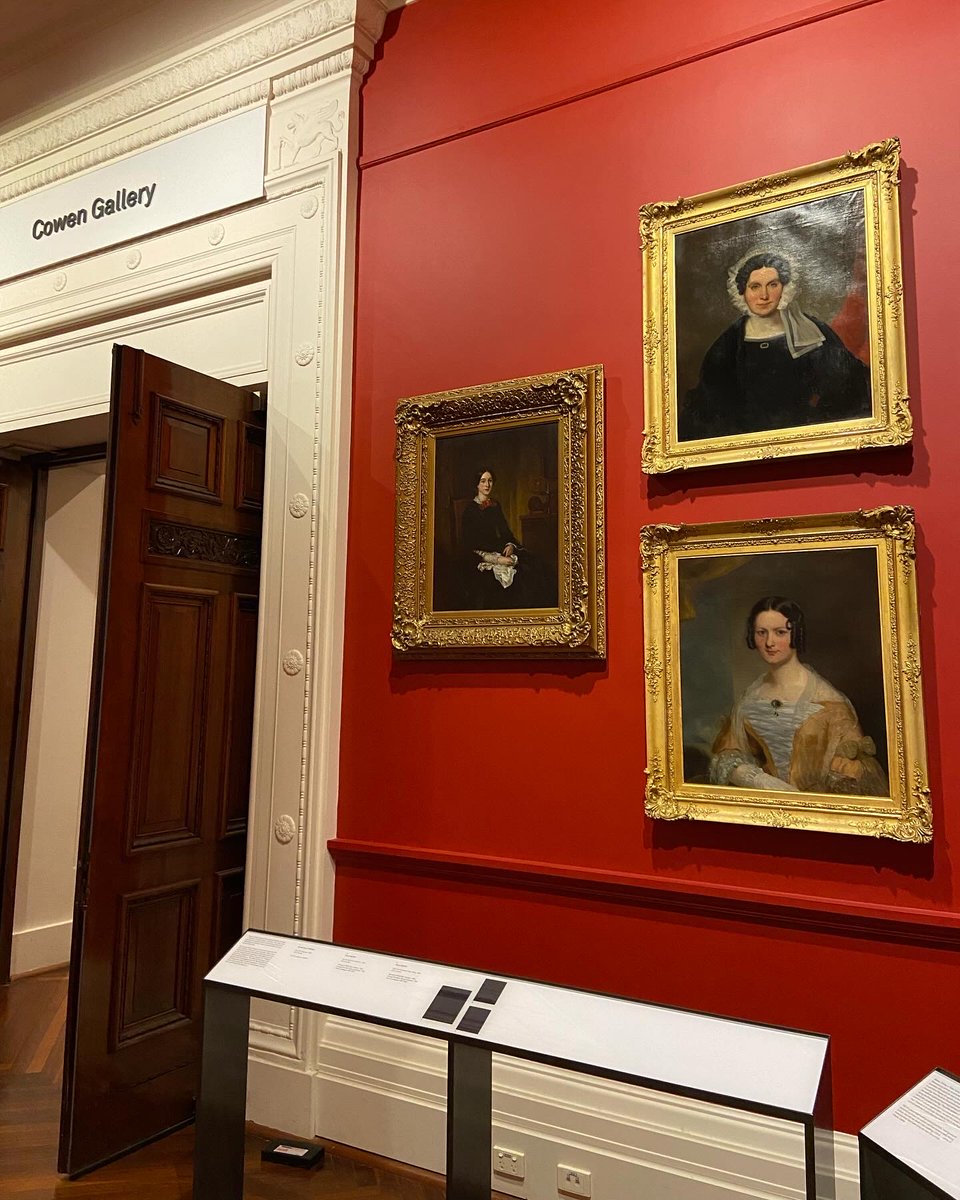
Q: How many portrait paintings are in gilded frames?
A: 3